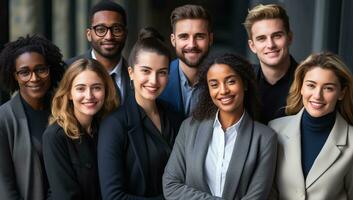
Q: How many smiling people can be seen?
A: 8